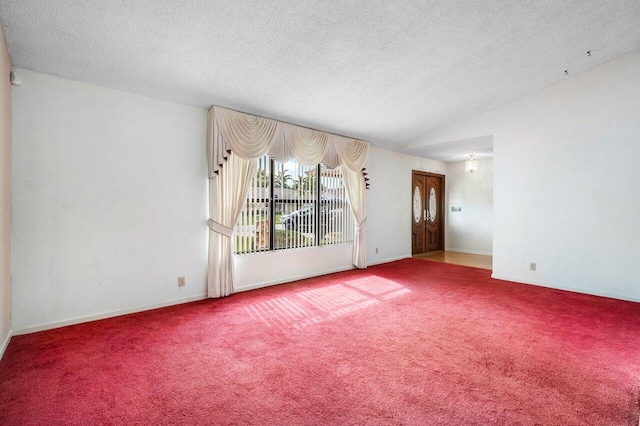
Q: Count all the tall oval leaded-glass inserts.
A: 2